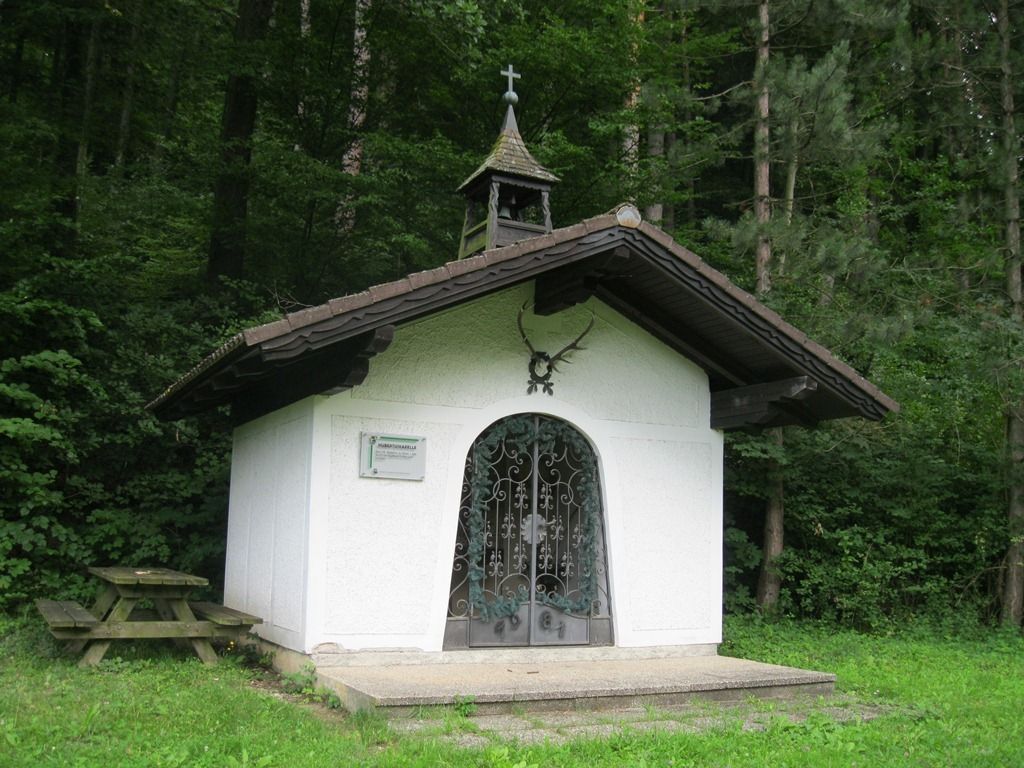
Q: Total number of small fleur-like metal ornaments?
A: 10